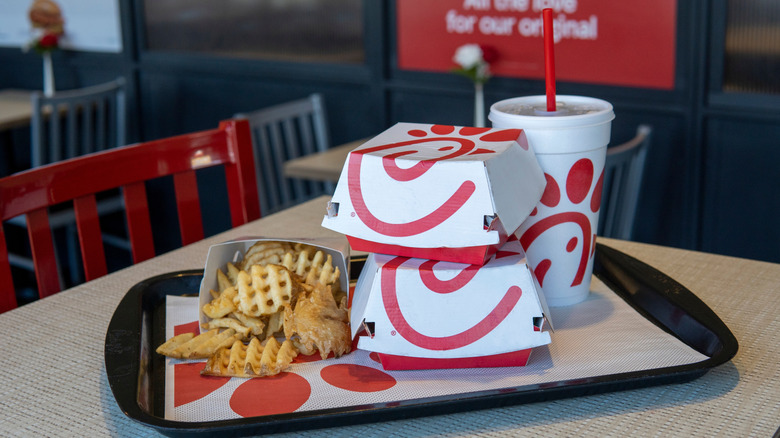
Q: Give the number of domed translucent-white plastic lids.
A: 0